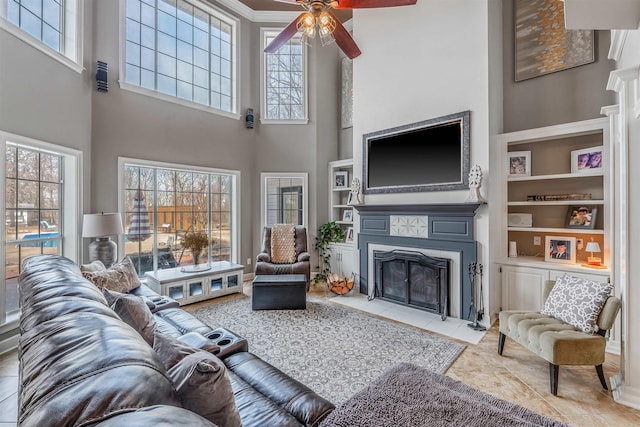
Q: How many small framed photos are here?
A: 8